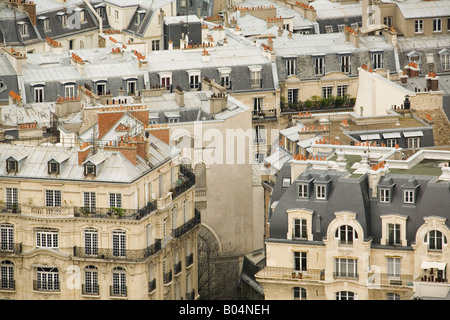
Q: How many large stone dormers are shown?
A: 4